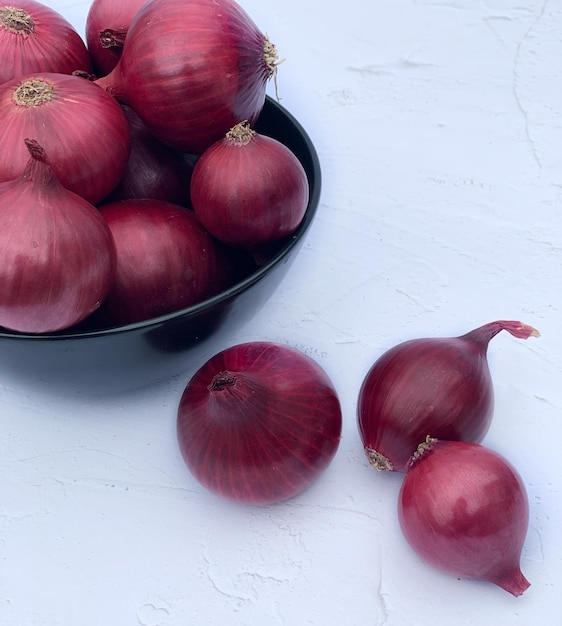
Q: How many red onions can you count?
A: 11